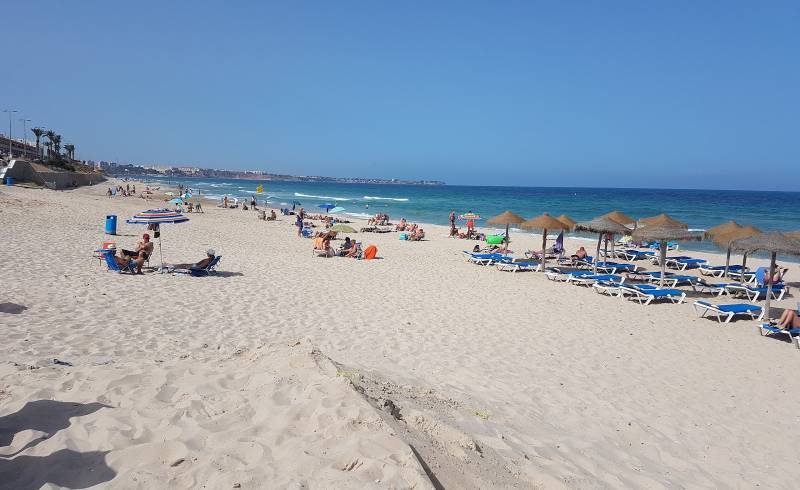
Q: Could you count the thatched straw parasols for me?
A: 11